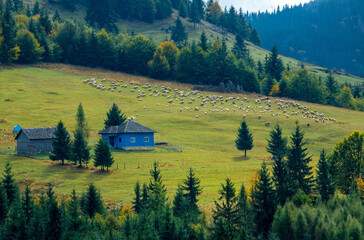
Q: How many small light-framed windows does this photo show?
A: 2